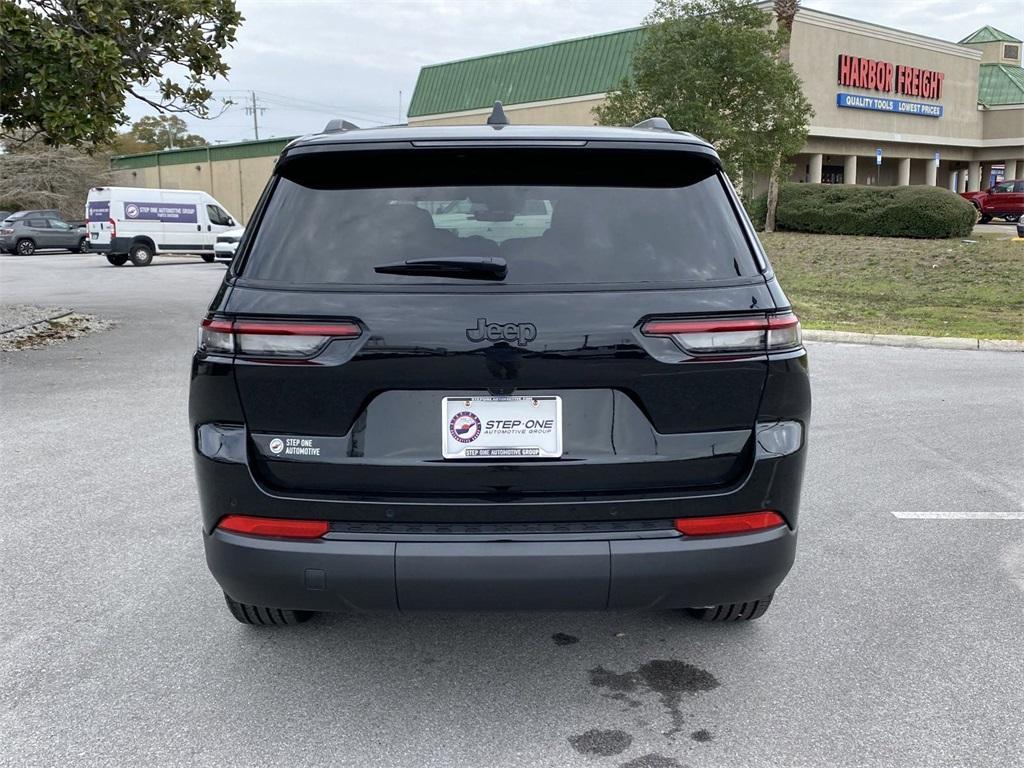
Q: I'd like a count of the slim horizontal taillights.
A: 2